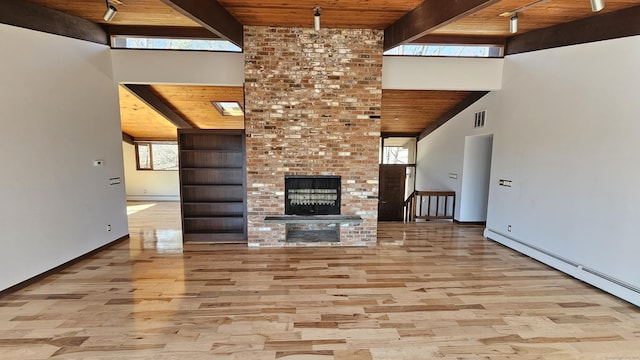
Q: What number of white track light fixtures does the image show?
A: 4